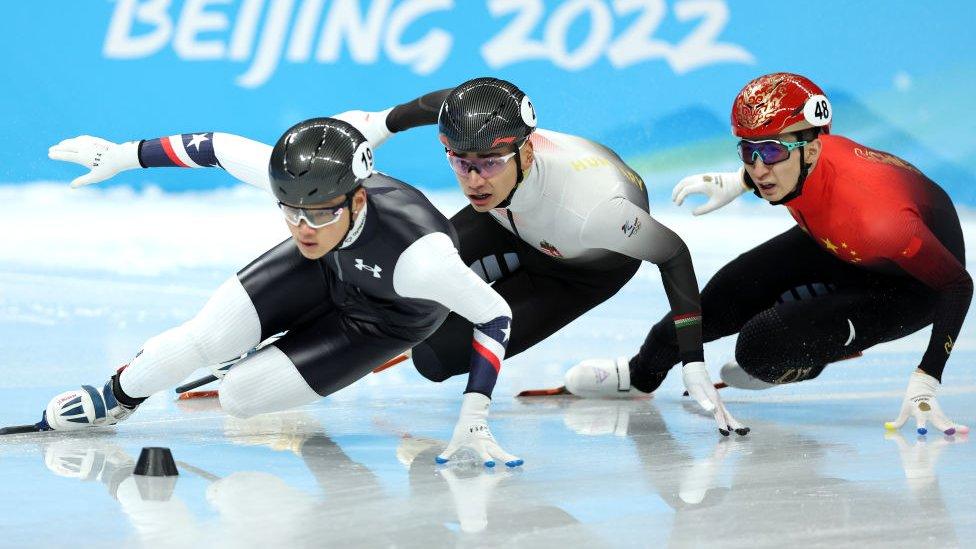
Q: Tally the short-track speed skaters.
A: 3